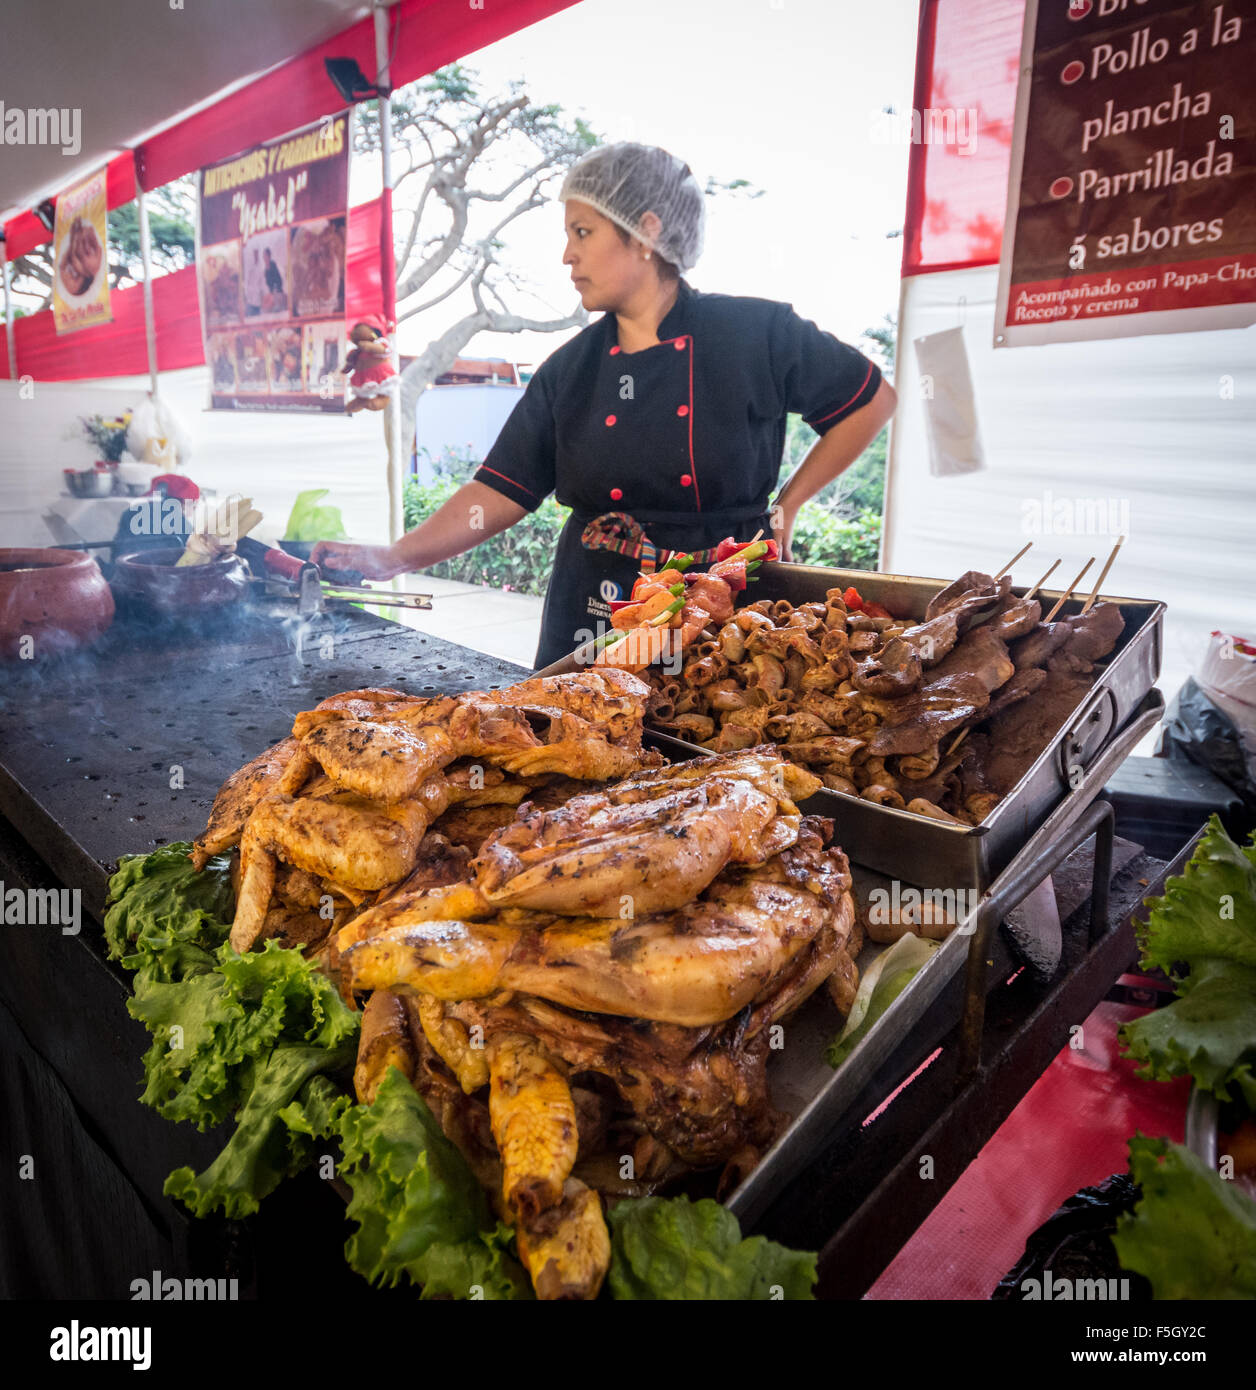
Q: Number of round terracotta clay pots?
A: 2